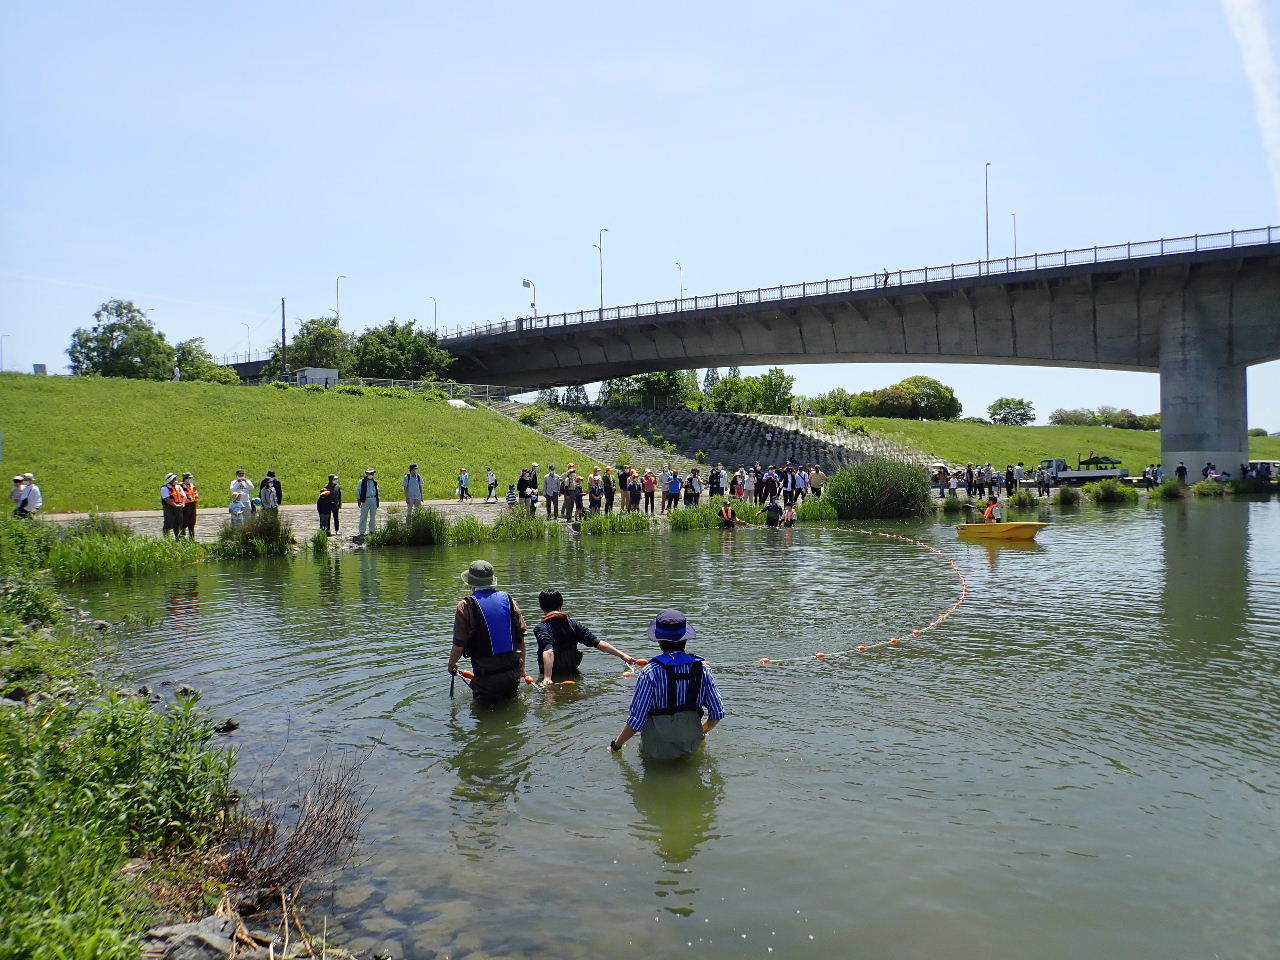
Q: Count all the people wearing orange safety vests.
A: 5